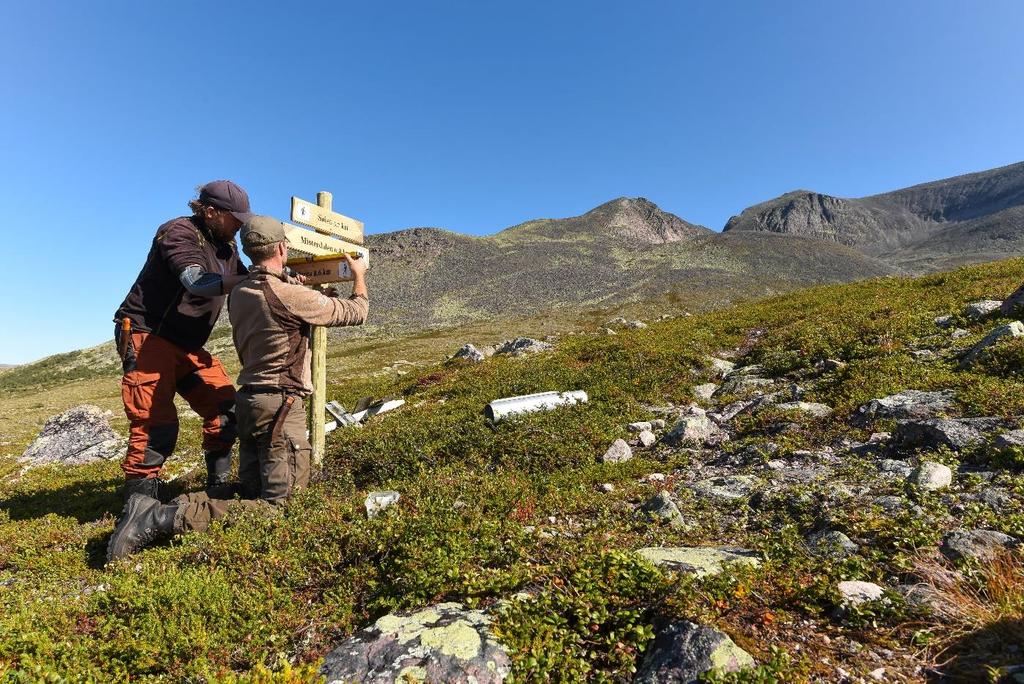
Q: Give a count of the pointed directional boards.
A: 3